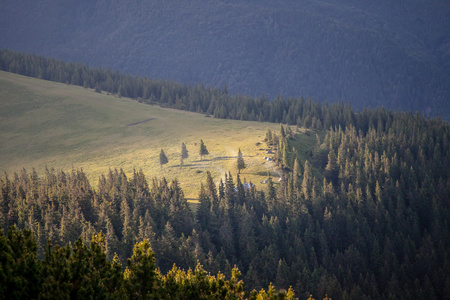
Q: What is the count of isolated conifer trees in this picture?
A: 4